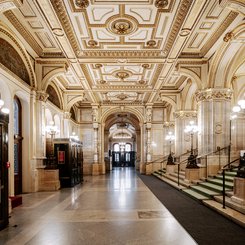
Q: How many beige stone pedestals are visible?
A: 4